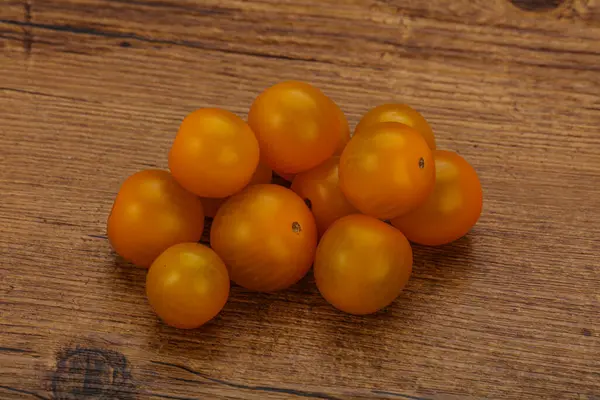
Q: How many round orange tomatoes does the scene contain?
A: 12